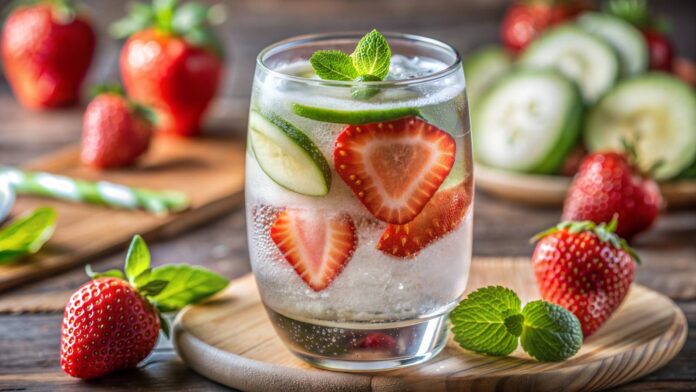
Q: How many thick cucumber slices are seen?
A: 5